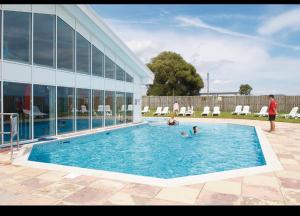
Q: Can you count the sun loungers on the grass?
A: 11